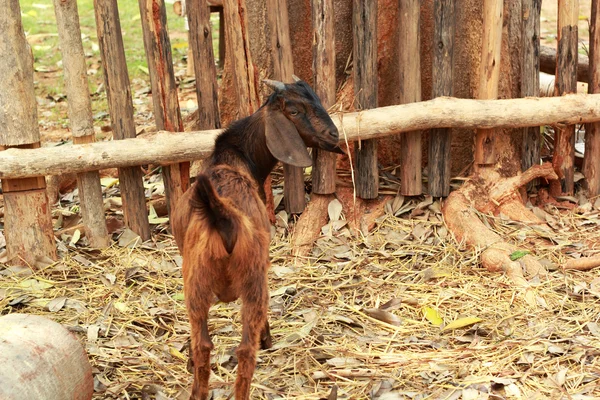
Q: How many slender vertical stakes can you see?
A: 15